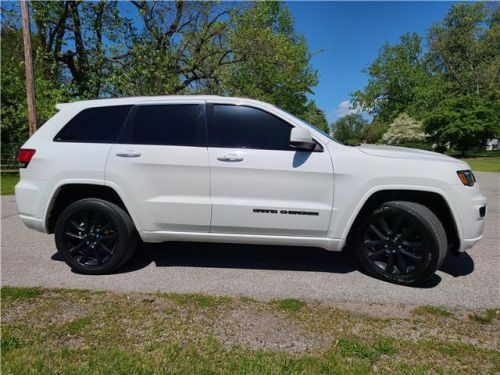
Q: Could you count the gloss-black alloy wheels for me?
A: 2